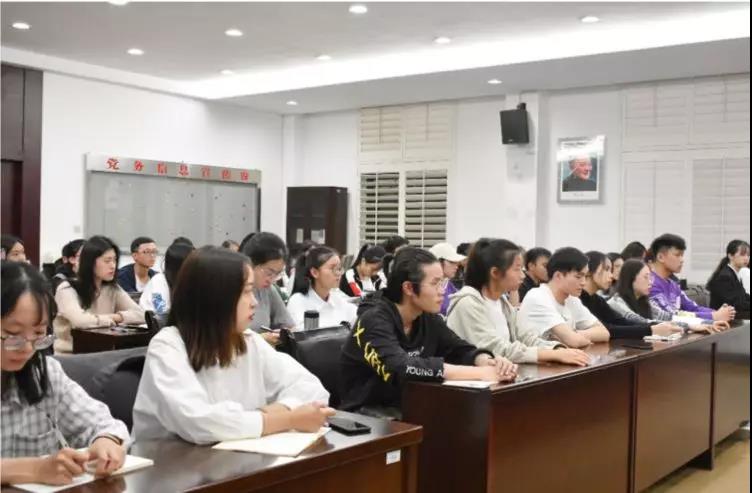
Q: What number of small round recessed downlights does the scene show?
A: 11